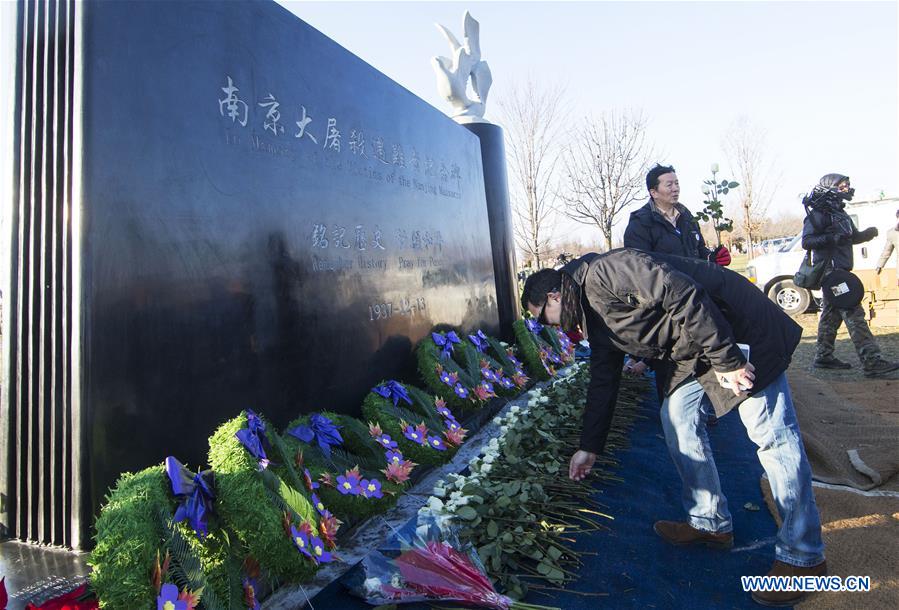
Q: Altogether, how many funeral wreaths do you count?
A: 7